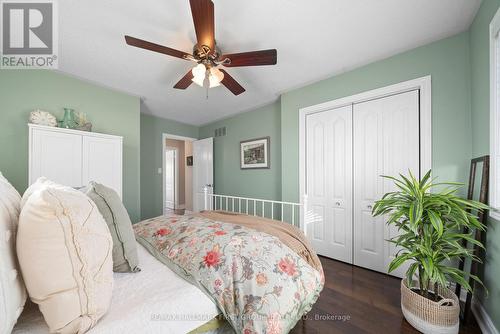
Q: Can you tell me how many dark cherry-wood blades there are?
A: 5